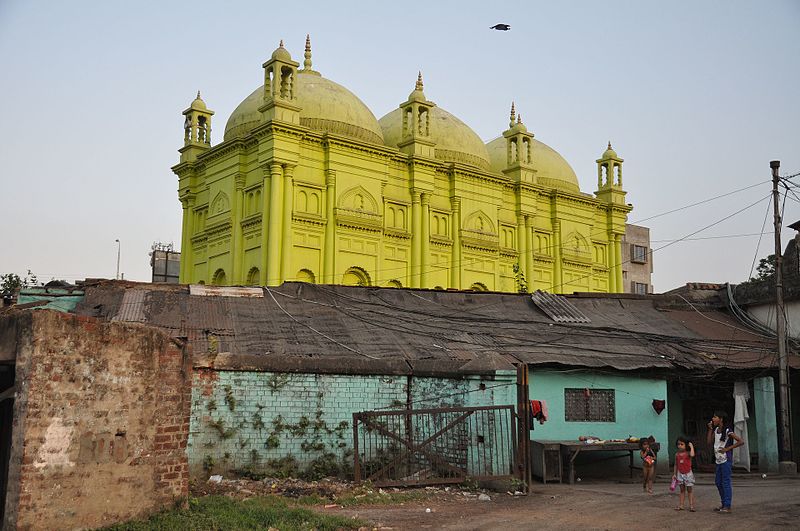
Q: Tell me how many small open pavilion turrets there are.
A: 5